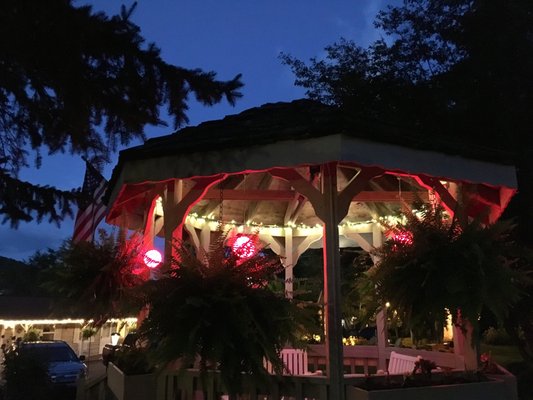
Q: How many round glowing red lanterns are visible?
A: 3